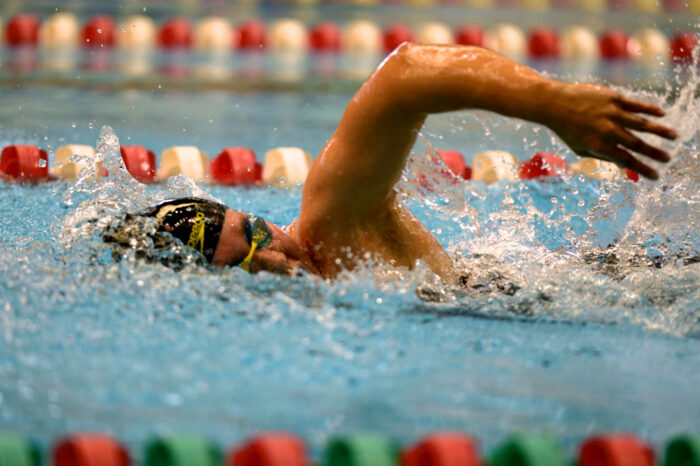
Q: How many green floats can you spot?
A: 5